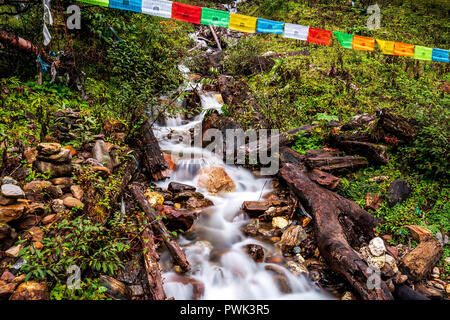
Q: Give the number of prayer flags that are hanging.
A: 15